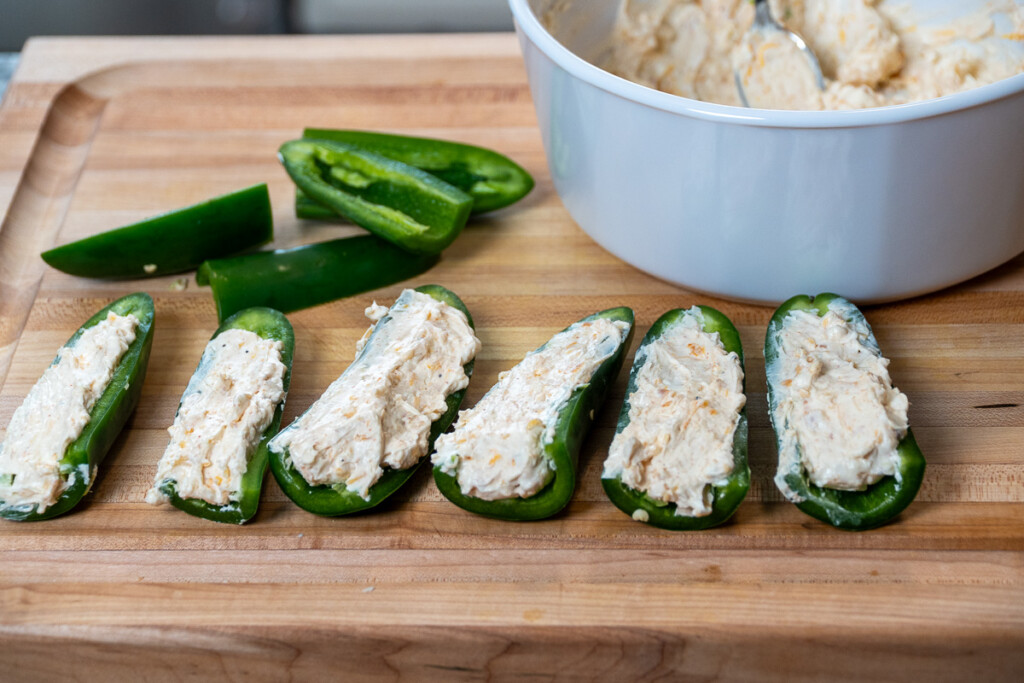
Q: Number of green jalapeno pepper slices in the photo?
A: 10